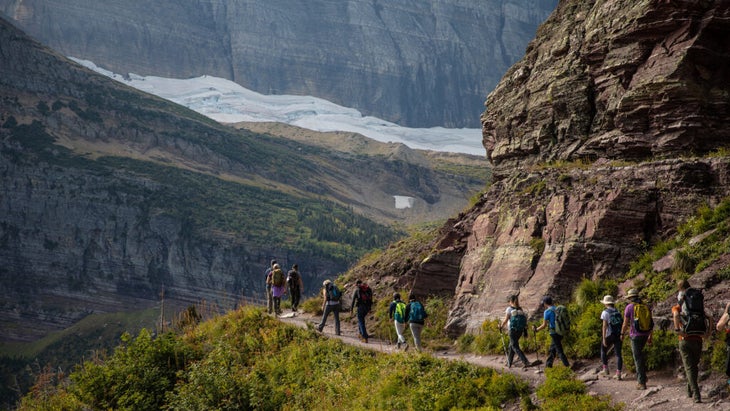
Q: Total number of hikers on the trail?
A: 13